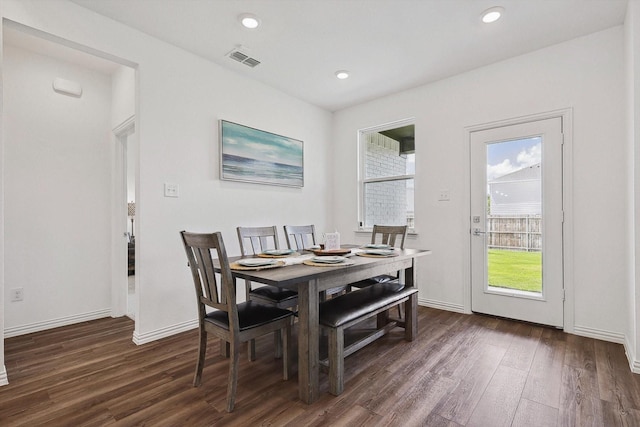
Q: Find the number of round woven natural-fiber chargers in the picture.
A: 6